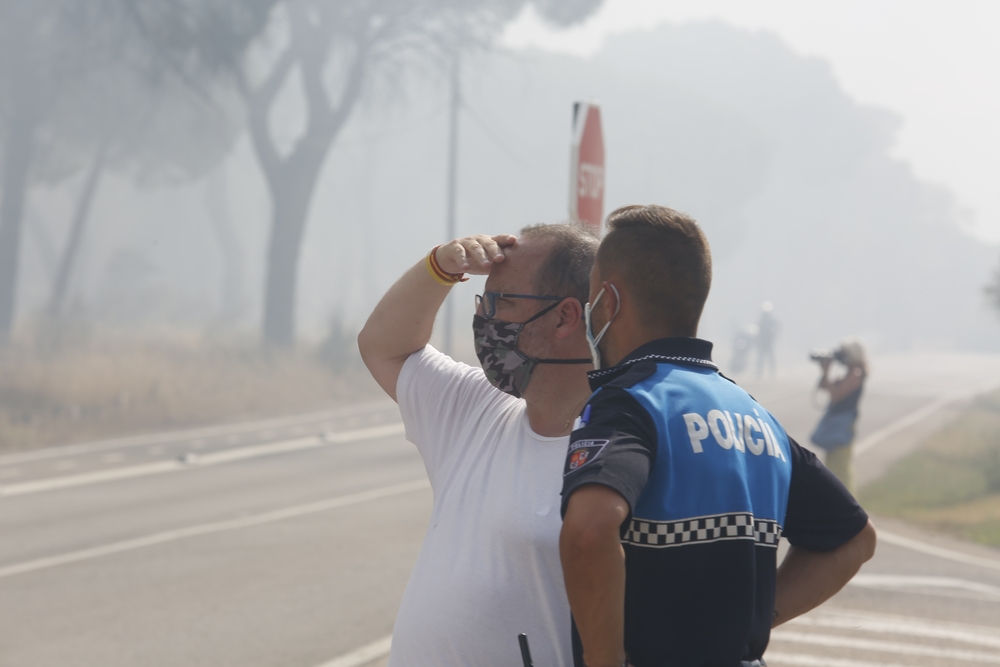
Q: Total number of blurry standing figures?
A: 3